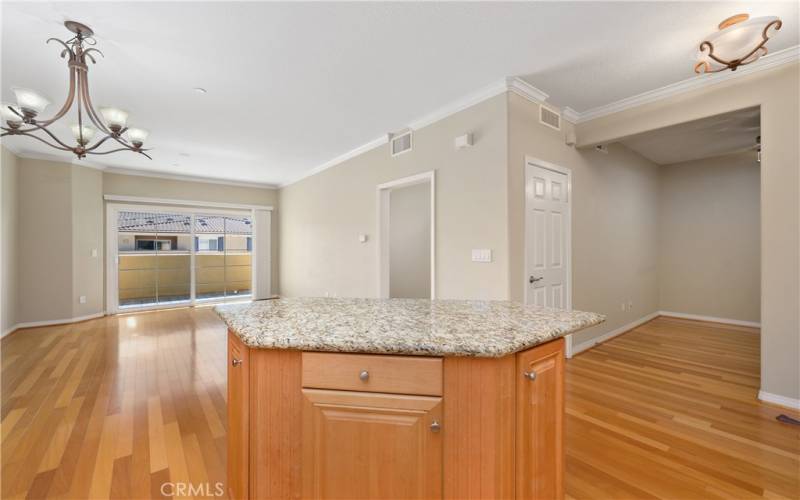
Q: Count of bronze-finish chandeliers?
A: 1